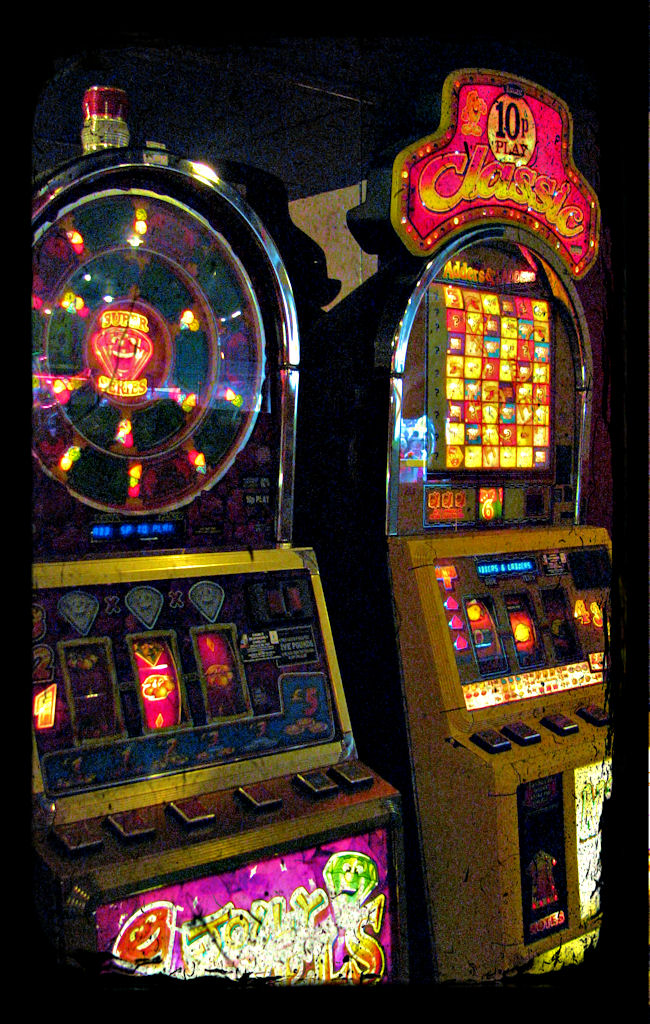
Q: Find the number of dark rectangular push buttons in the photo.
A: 10